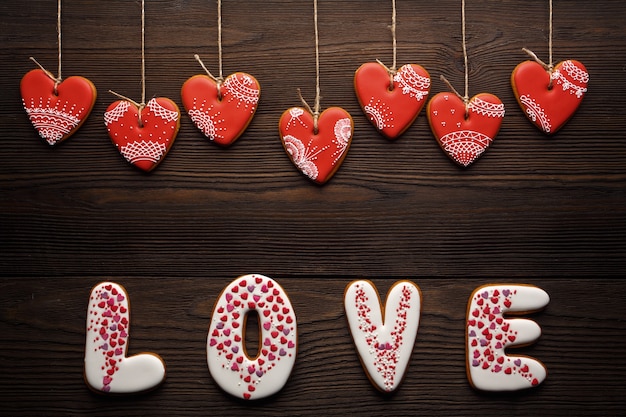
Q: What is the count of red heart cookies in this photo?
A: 7